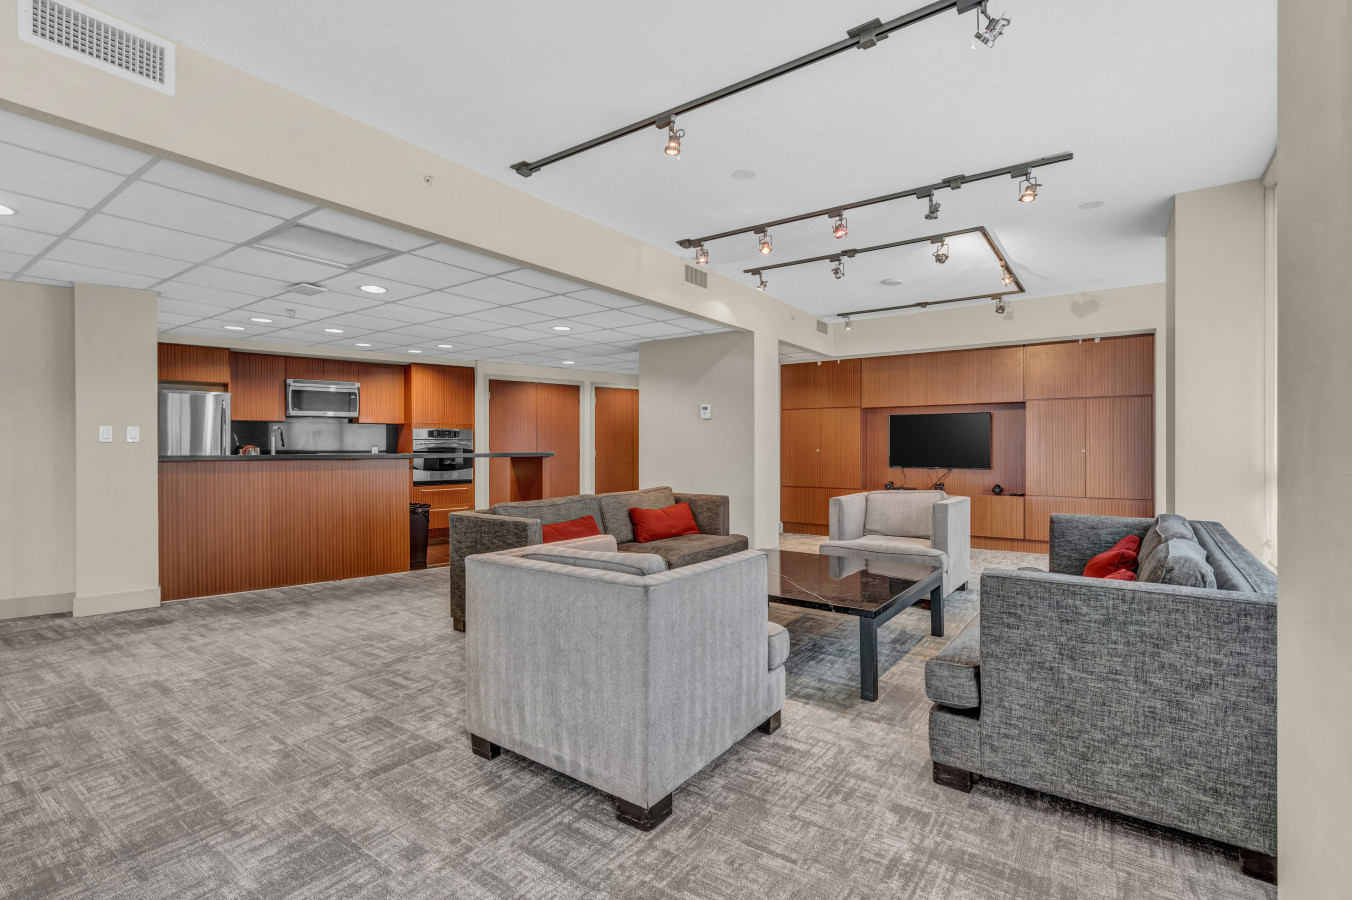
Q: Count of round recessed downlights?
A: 10